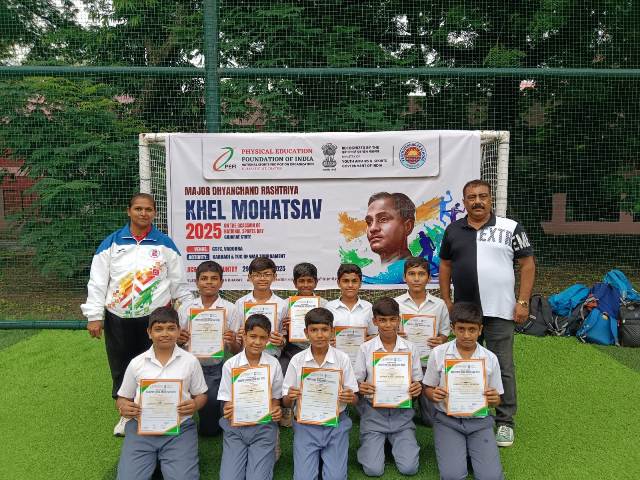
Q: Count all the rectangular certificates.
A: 10